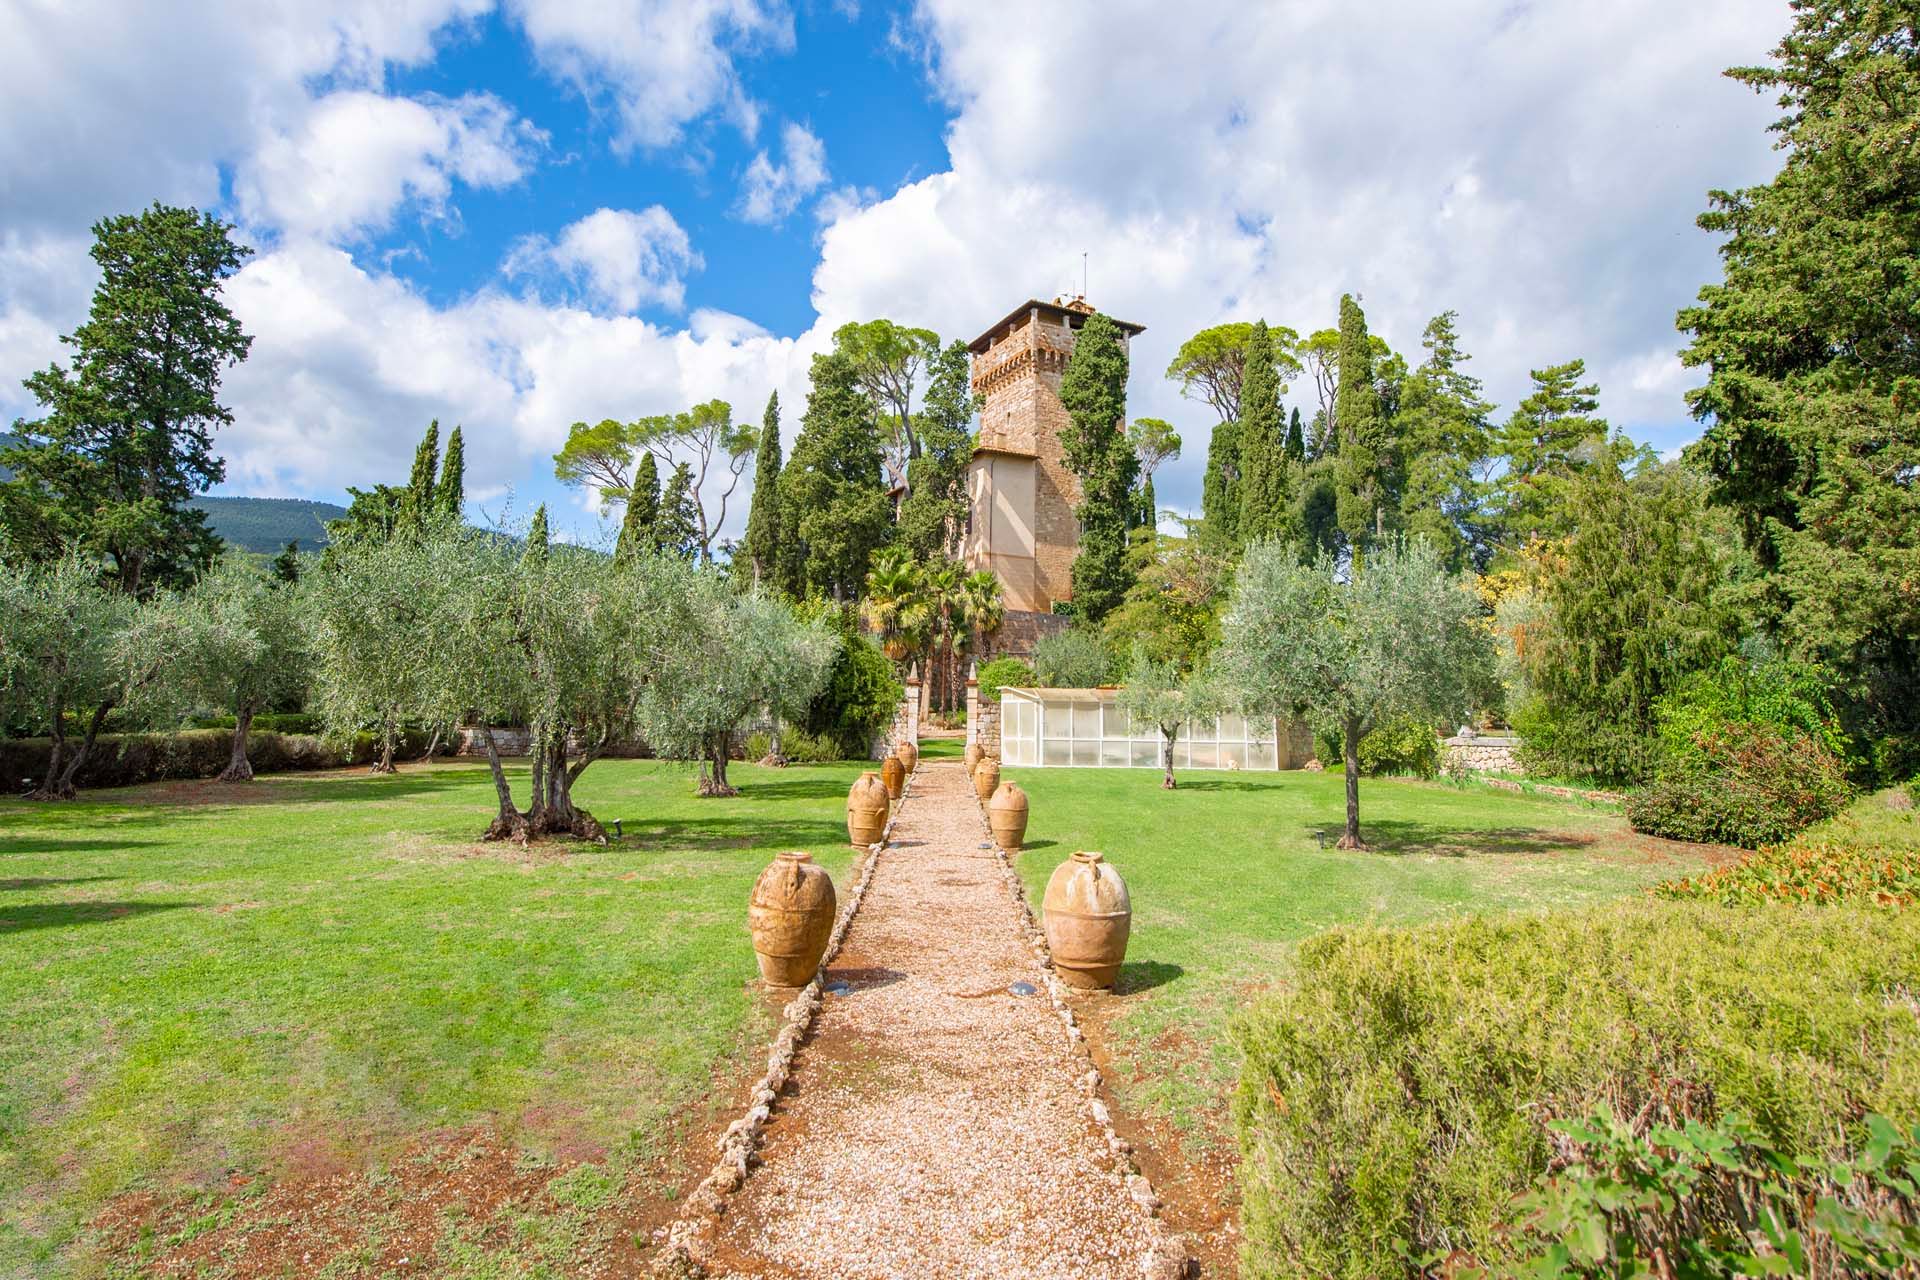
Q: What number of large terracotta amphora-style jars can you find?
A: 8